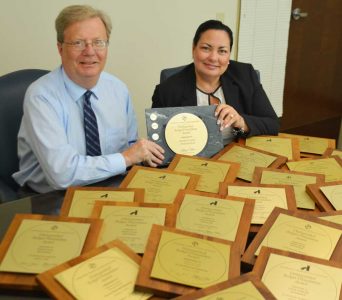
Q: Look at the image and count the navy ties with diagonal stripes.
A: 1